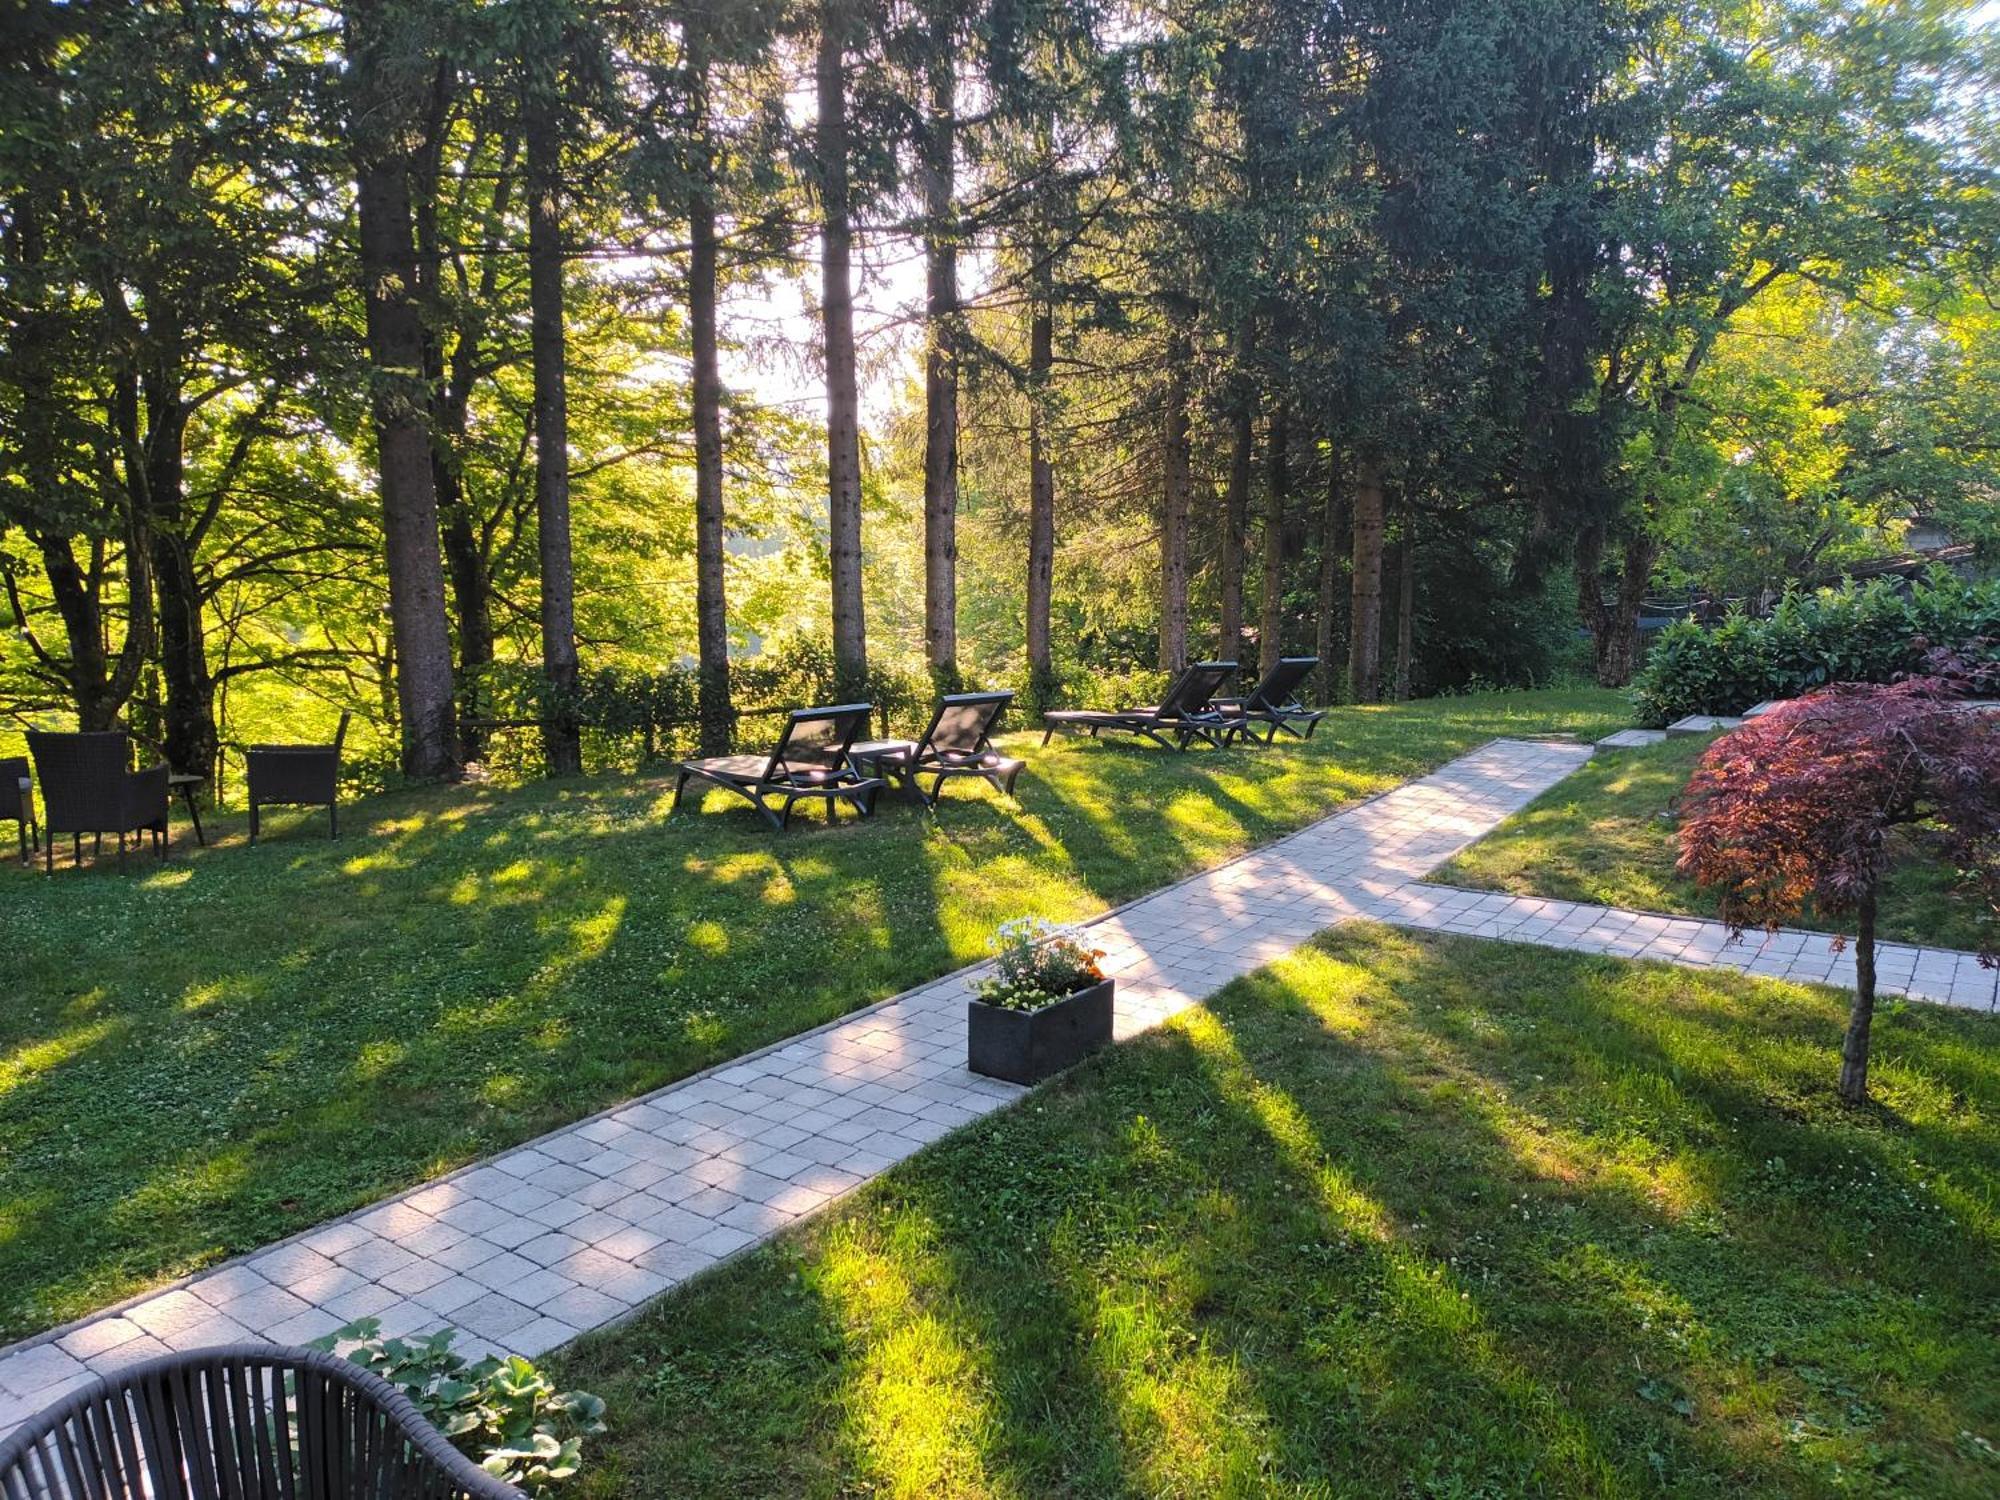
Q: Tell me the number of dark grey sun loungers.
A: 4